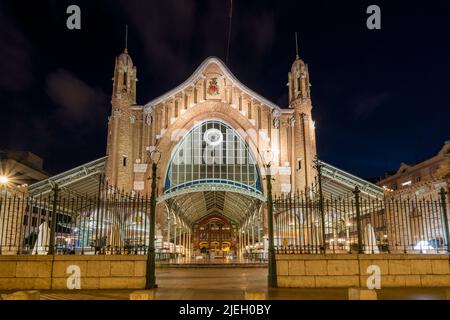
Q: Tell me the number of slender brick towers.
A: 2